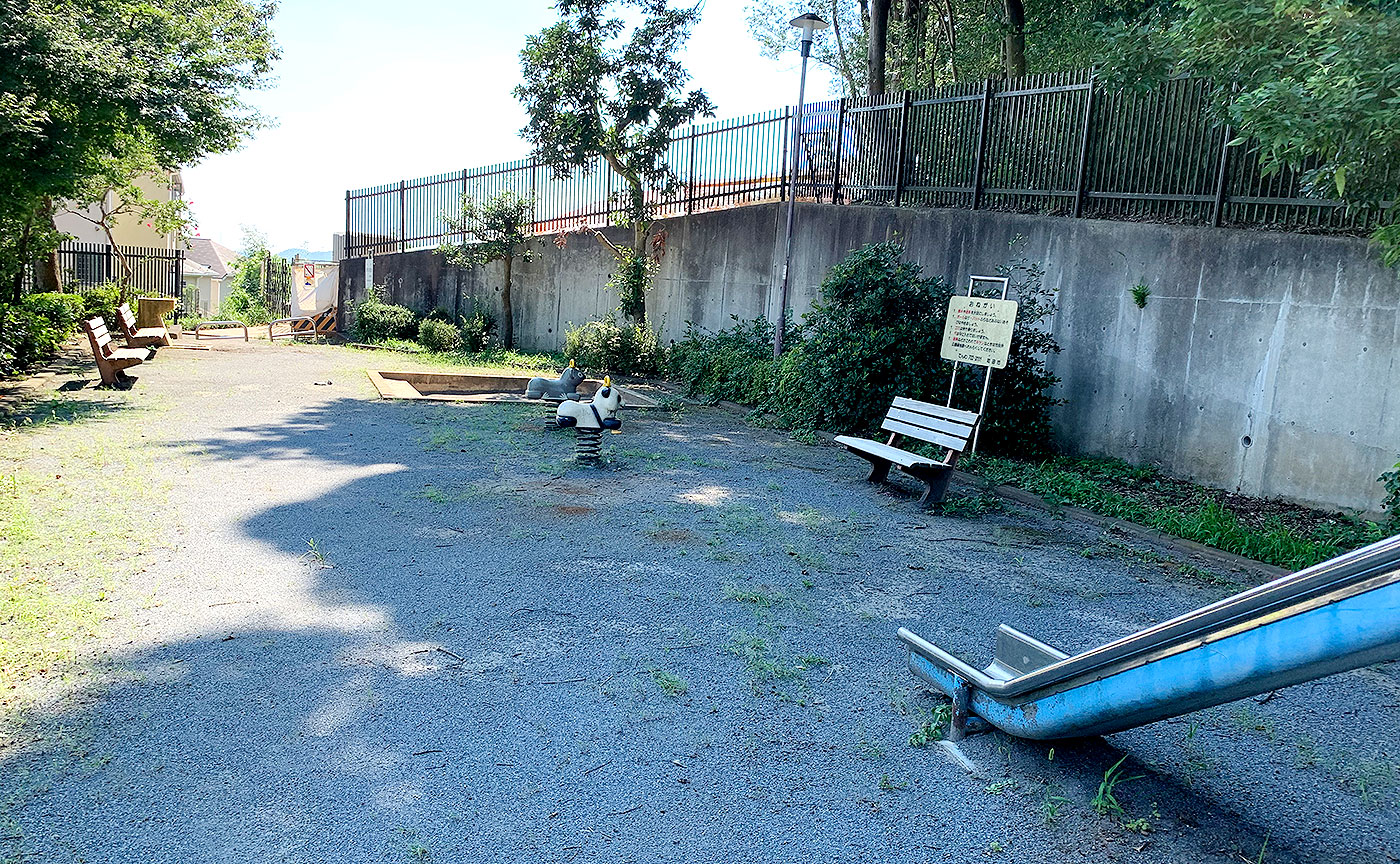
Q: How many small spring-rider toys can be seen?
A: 2